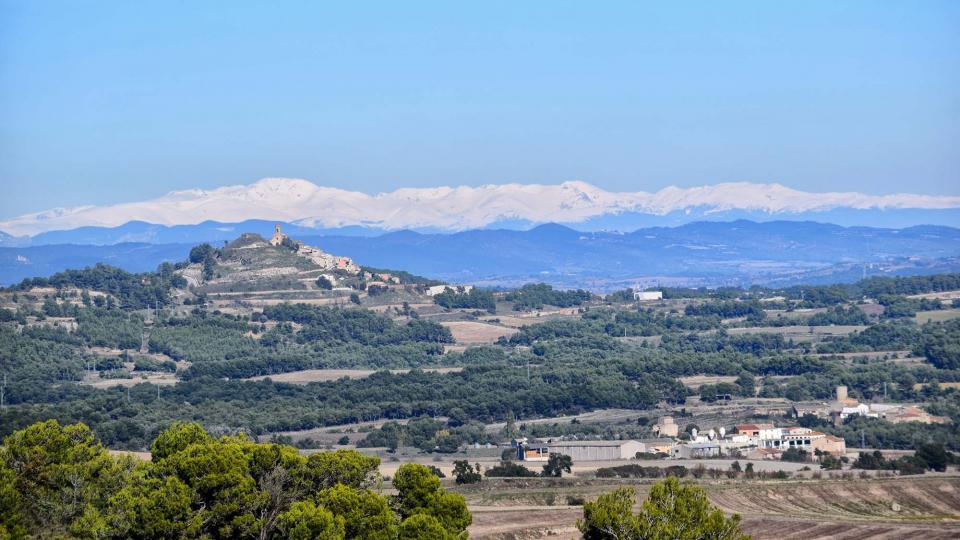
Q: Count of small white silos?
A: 3